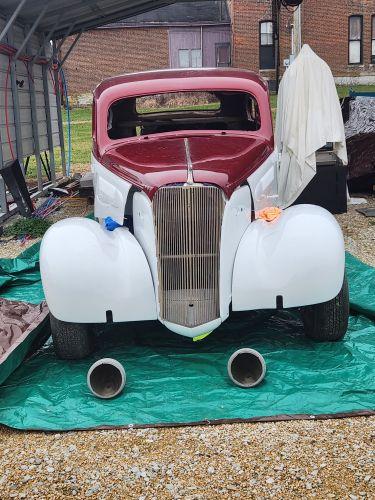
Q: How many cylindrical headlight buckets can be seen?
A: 2